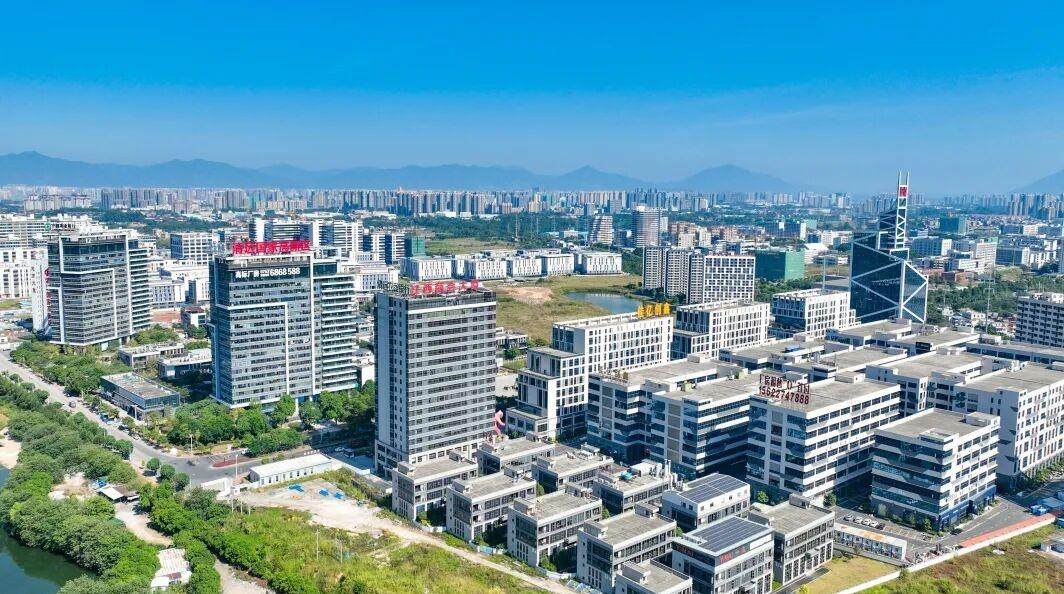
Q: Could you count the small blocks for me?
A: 11